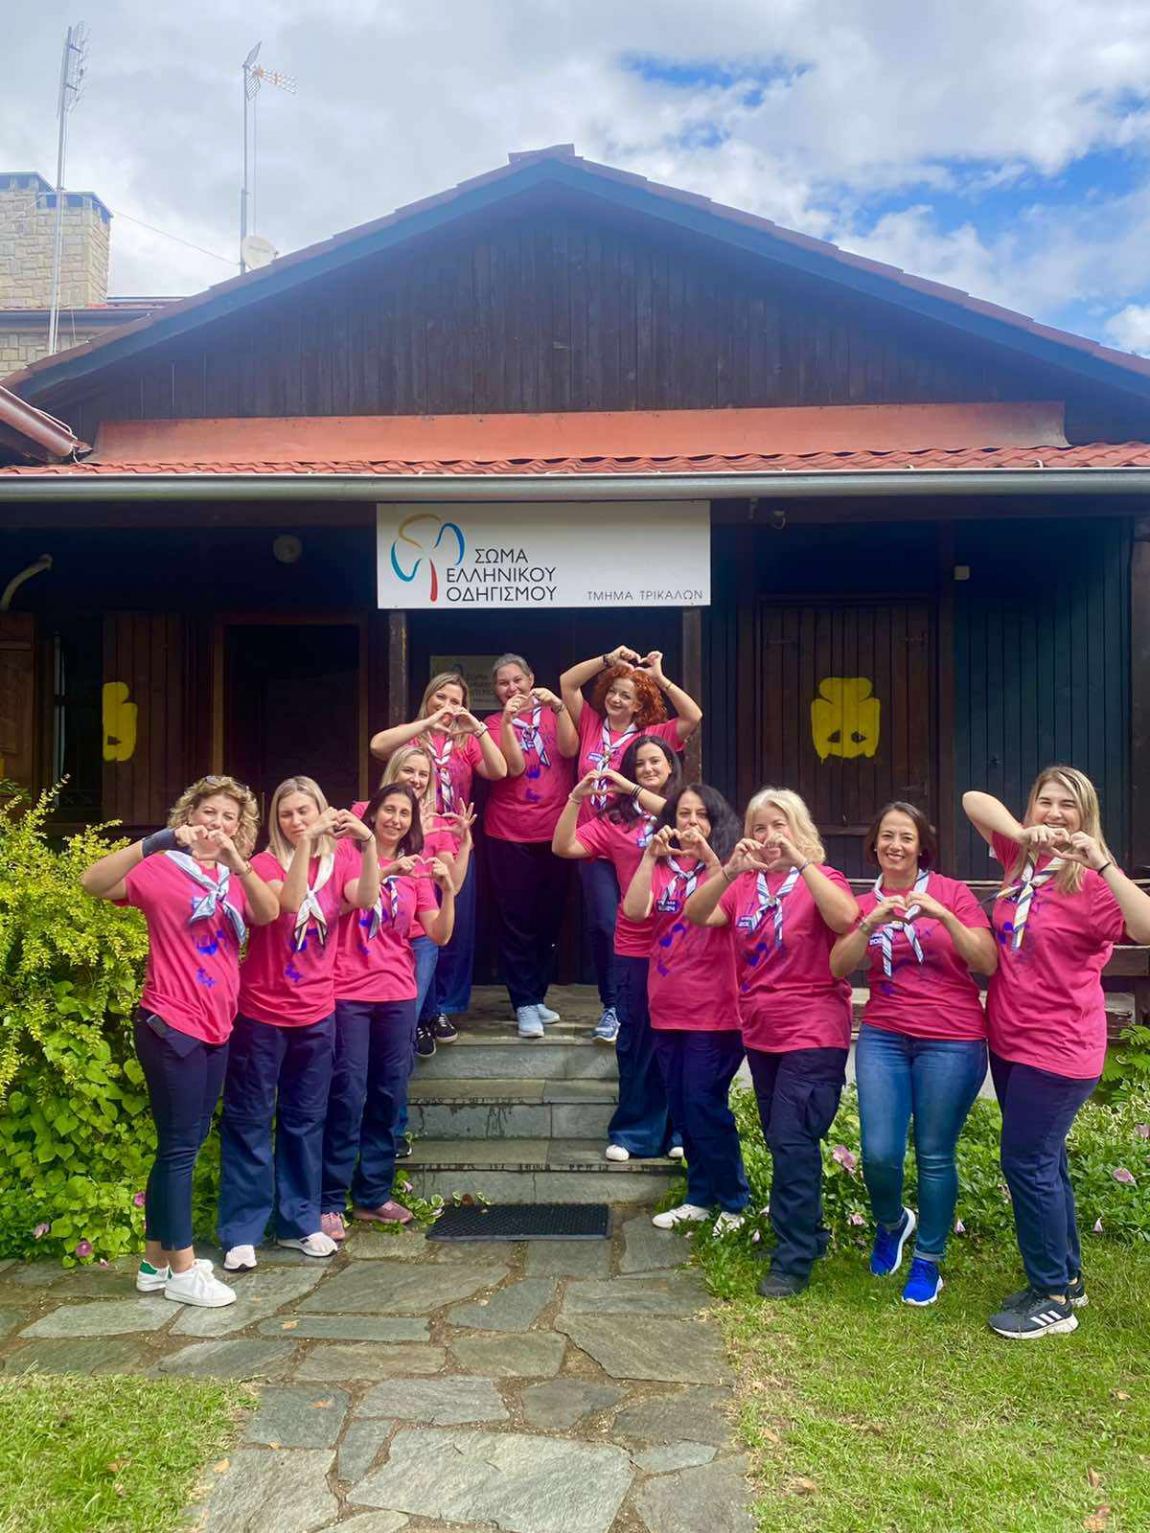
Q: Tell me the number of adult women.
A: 12